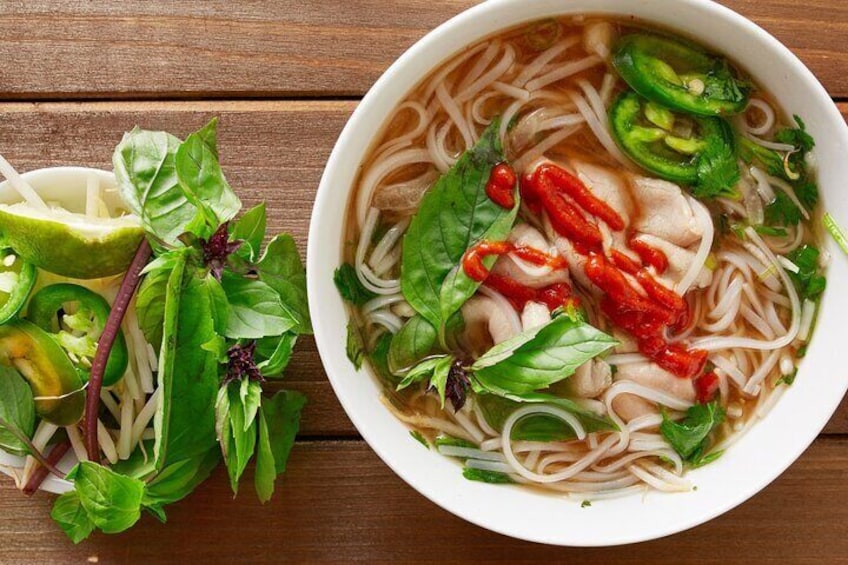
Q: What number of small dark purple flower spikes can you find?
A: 3